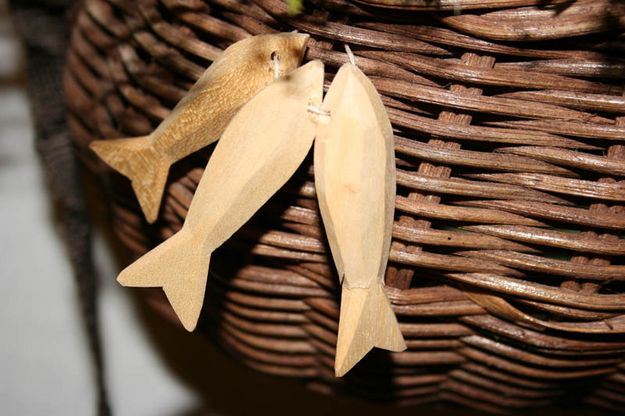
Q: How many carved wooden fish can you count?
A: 3